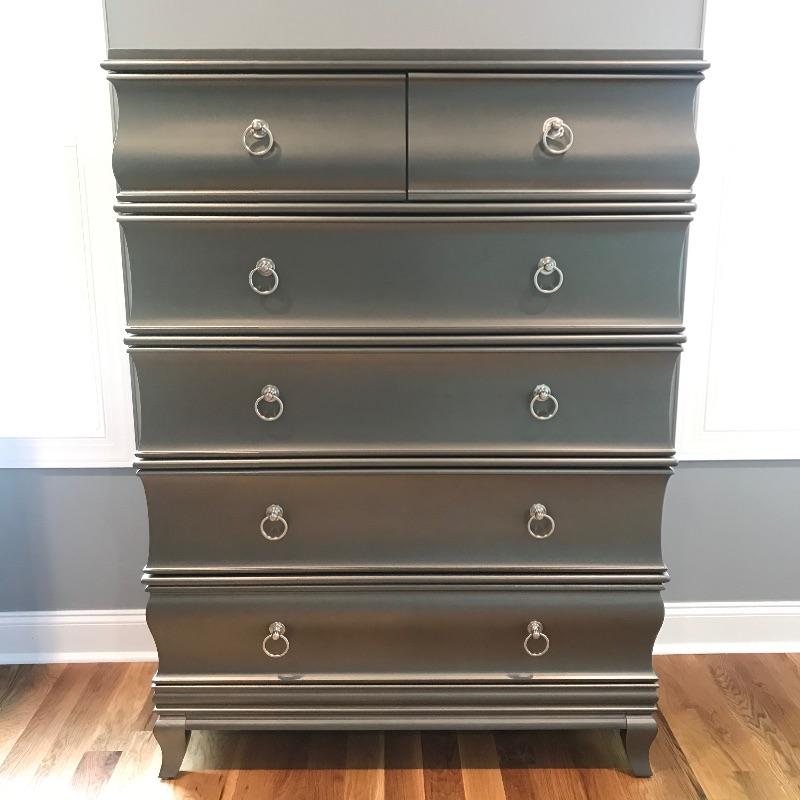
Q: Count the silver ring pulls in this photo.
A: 10